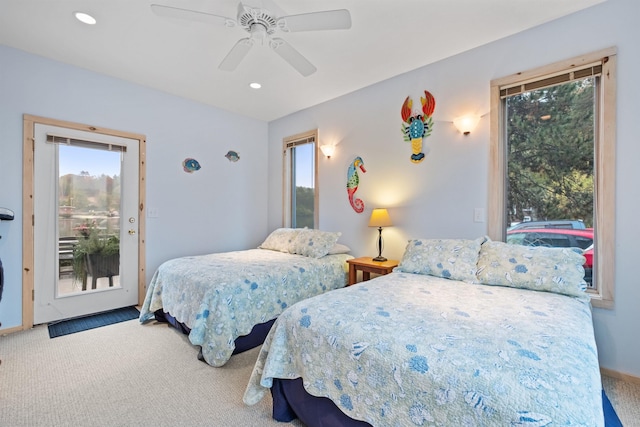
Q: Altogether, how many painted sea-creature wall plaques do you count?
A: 4